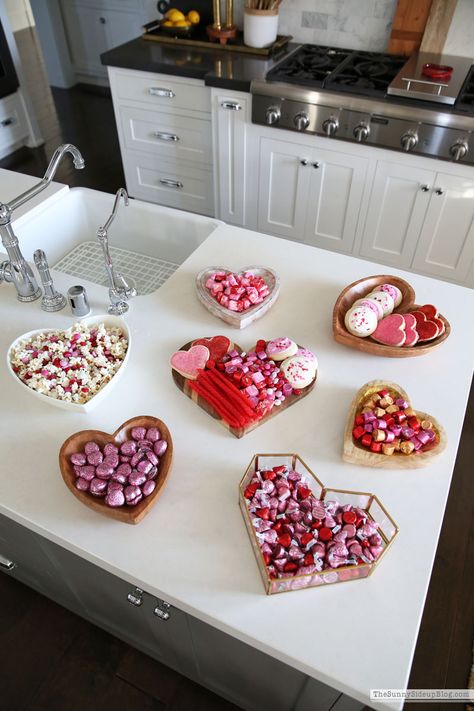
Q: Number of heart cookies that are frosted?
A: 6